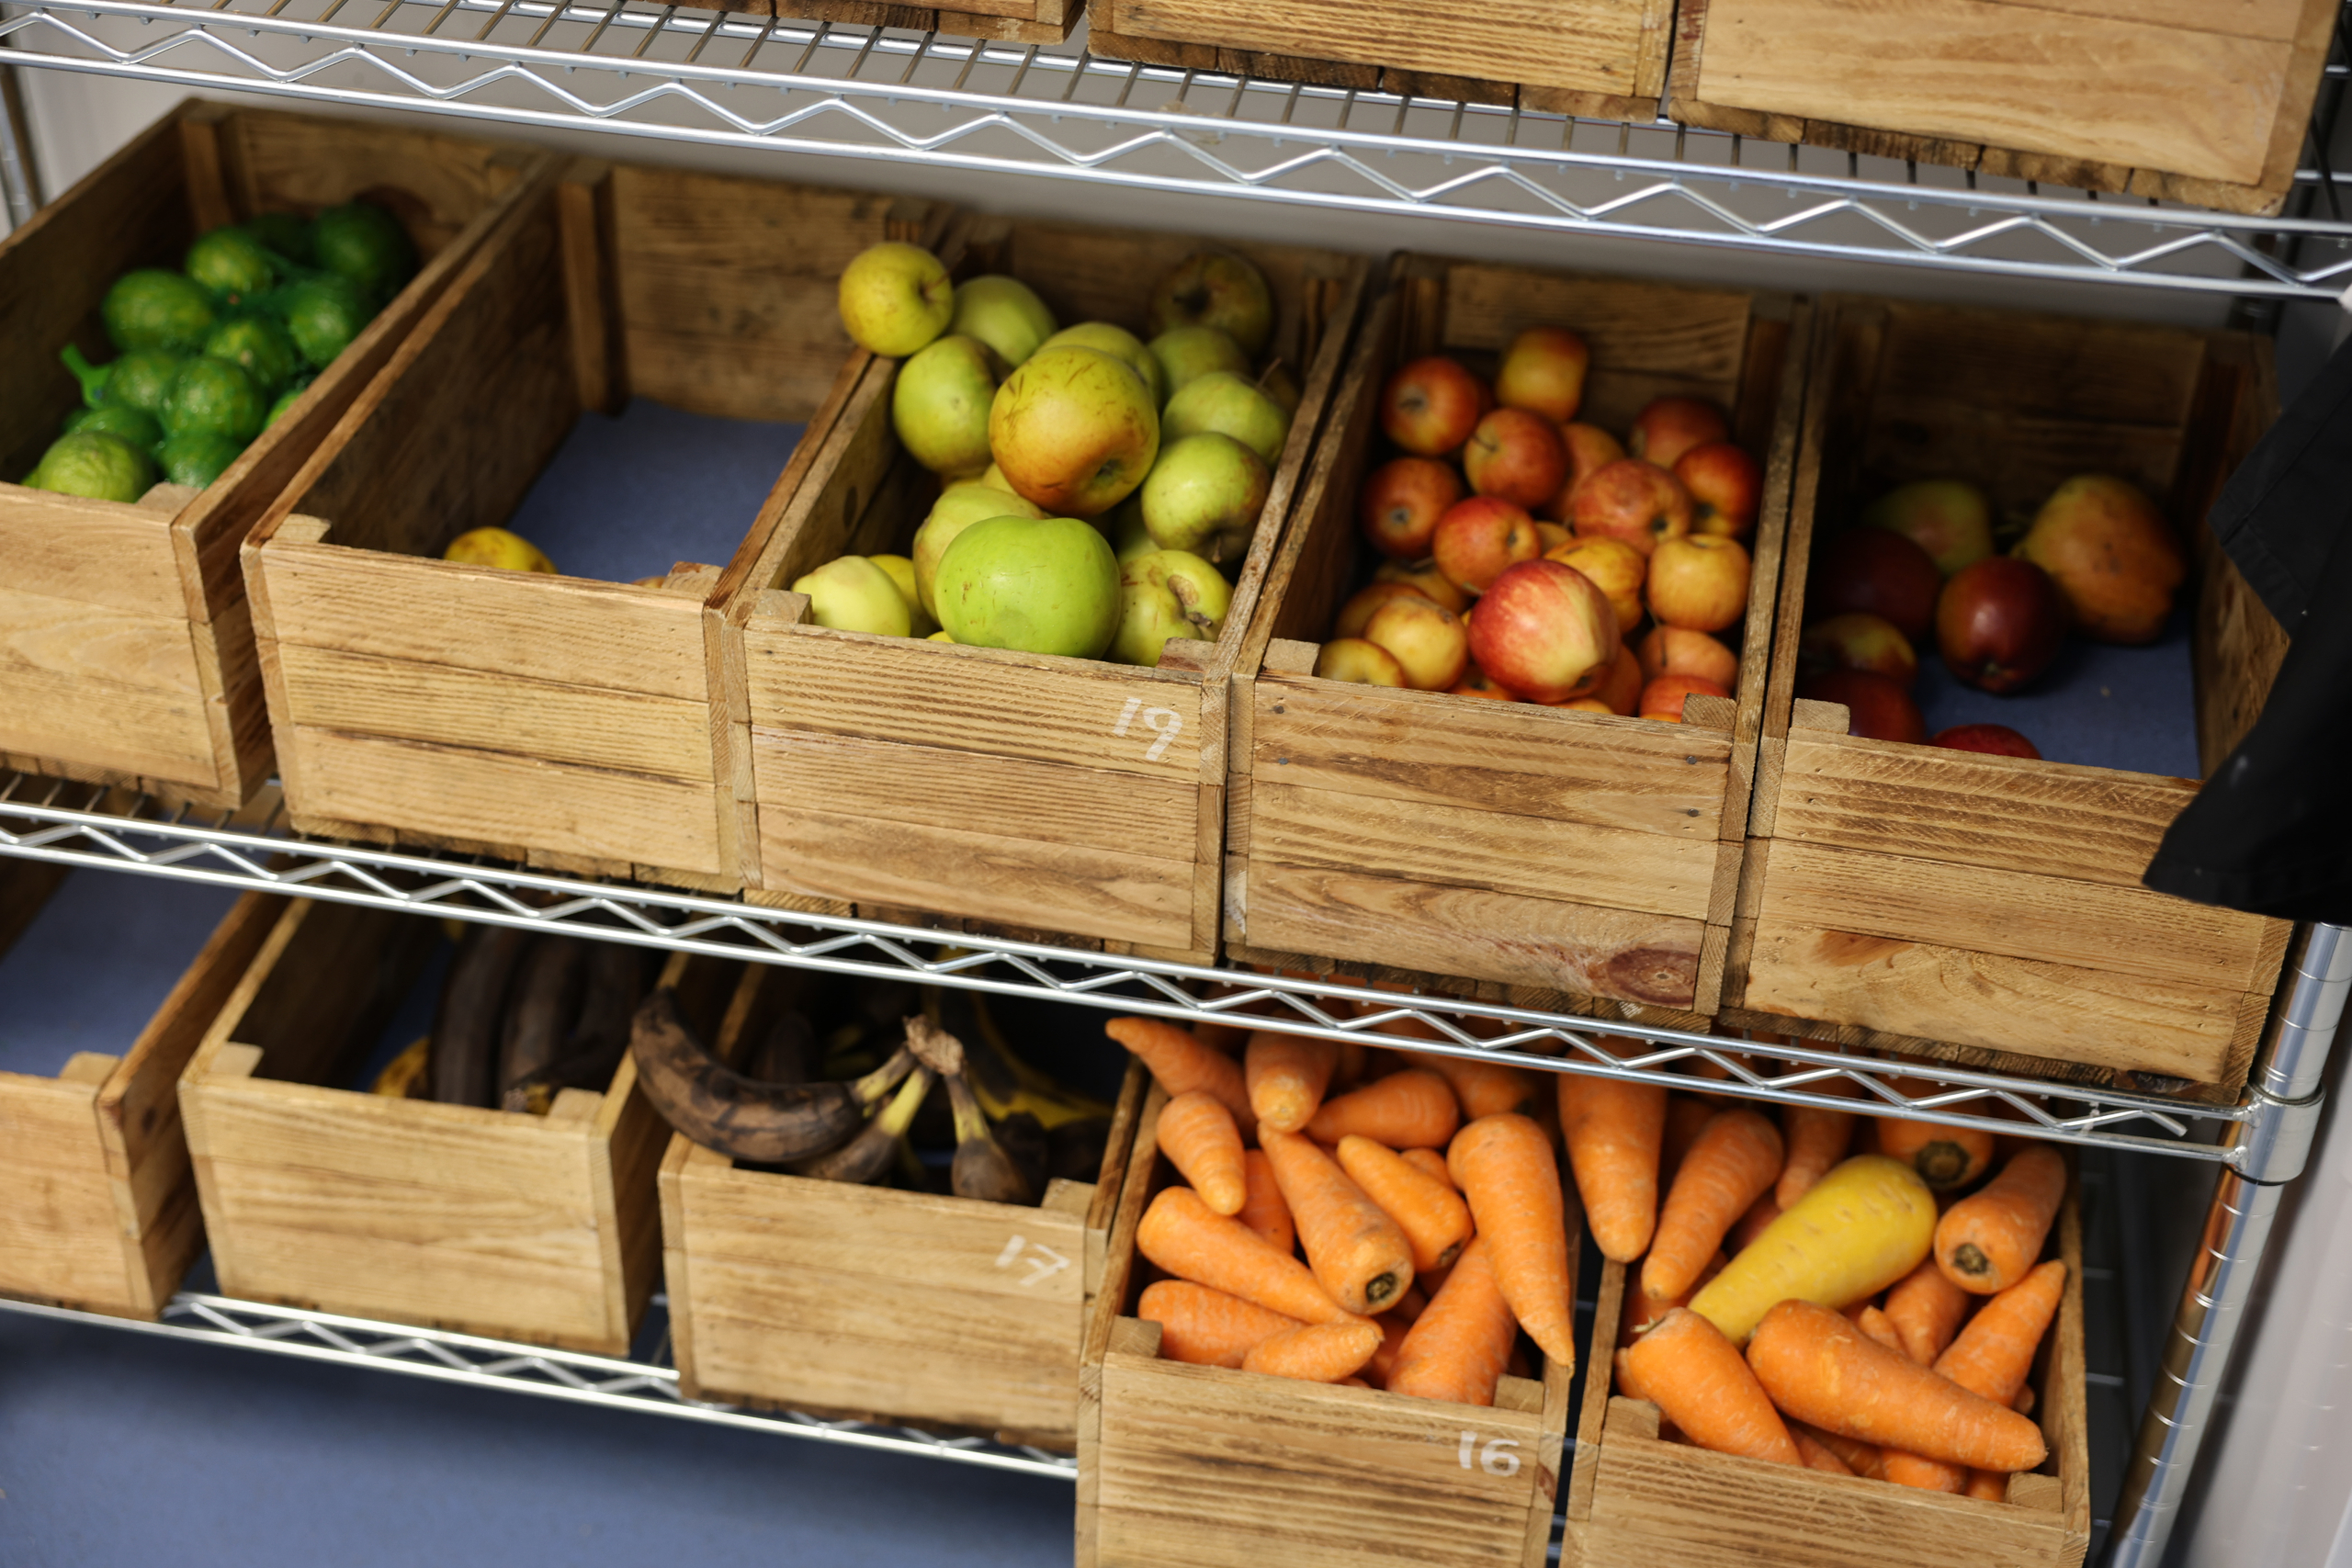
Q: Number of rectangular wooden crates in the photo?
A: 13